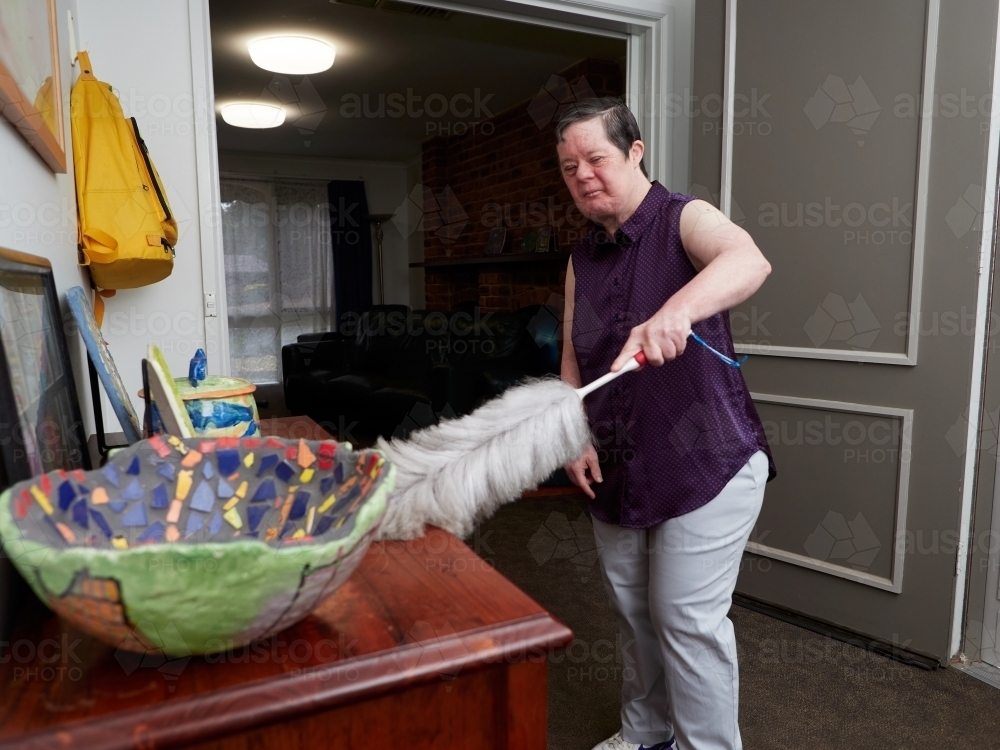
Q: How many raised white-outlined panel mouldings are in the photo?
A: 2